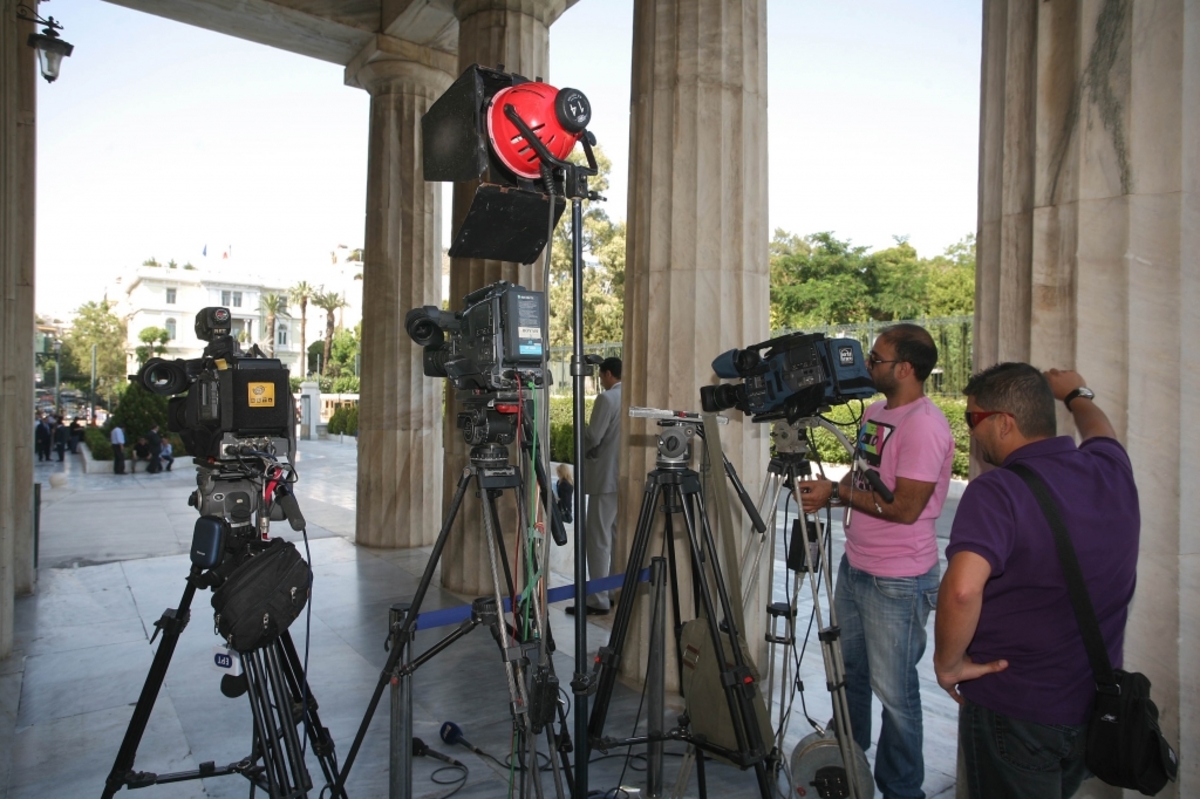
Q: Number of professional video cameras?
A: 3